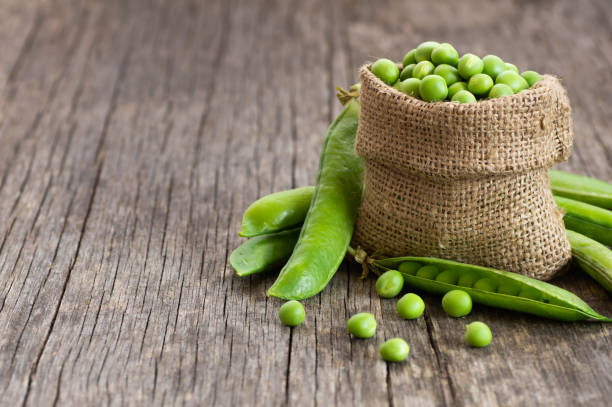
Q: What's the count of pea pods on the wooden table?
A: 7